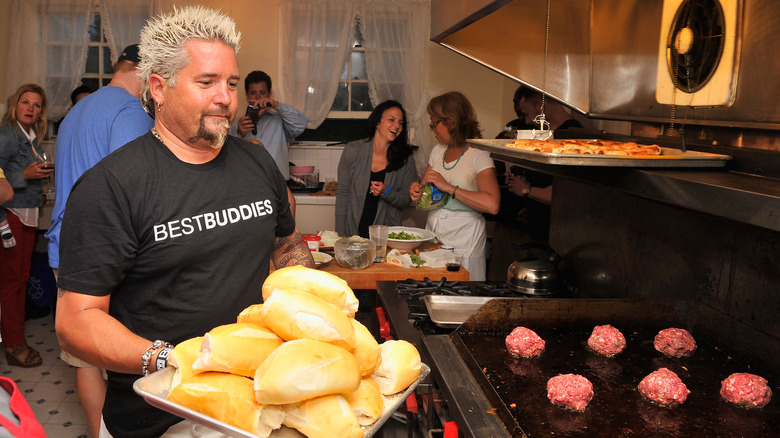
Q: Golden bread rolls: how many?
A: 11